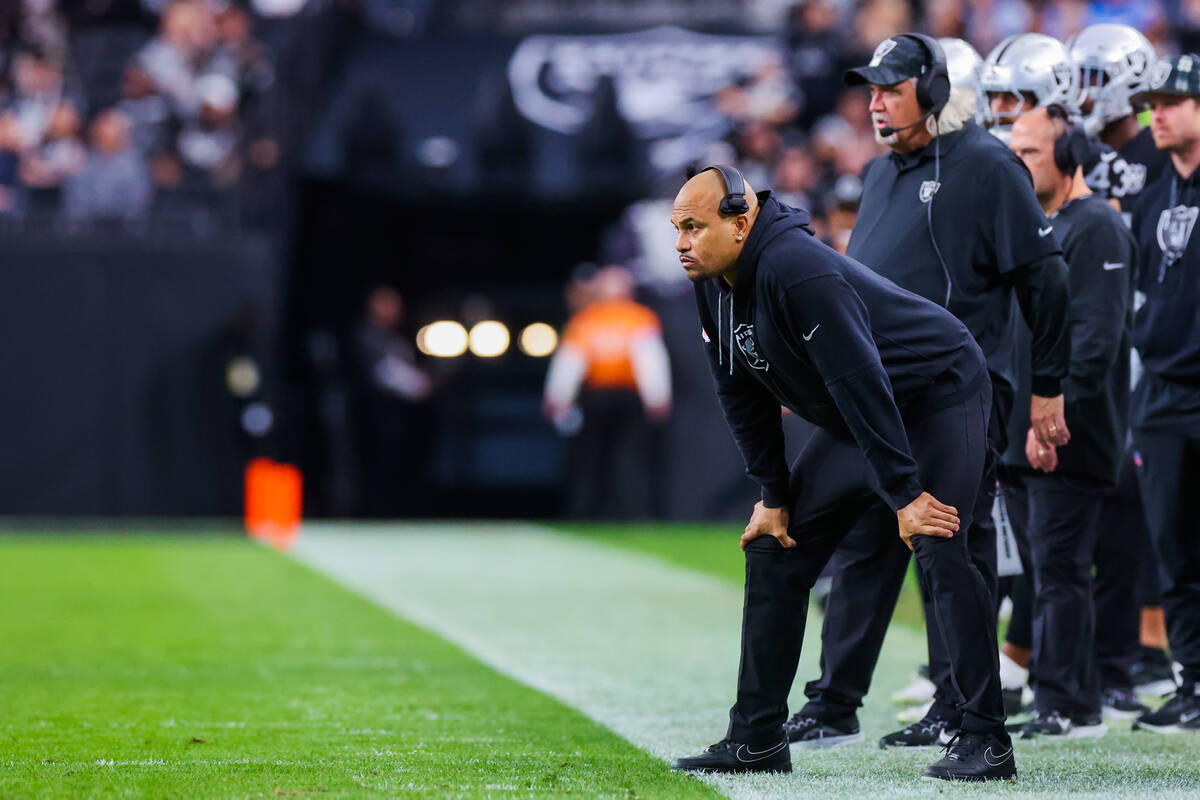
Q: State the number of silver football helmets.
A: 3